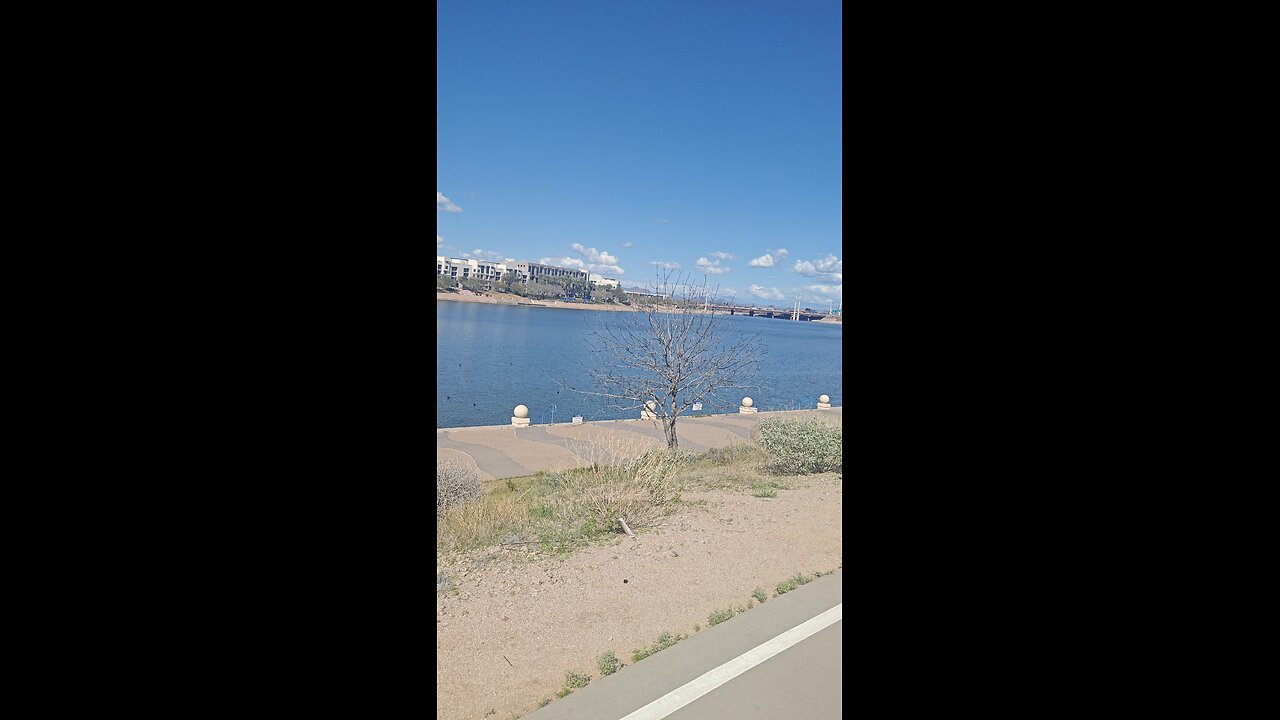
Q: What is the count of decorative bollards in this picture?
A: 4